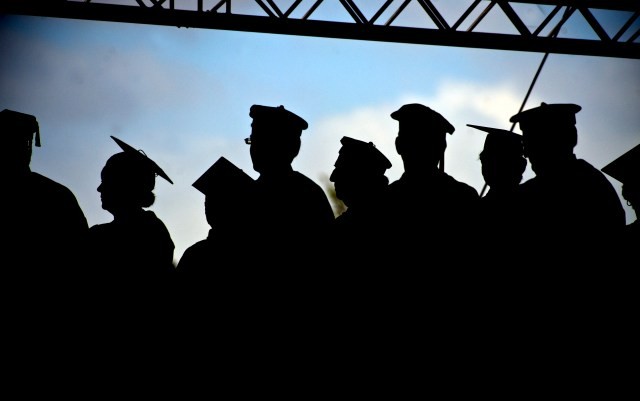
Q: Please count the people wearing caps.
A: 9